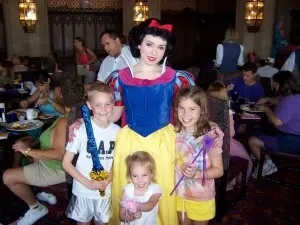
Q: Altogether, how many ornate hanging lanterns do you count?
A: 3